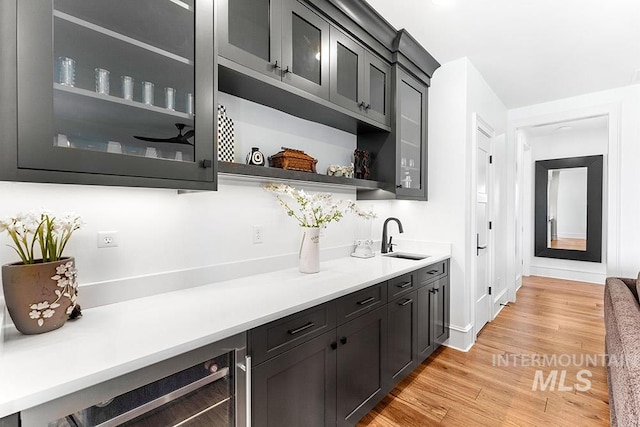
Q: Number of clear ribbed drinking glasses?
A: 6